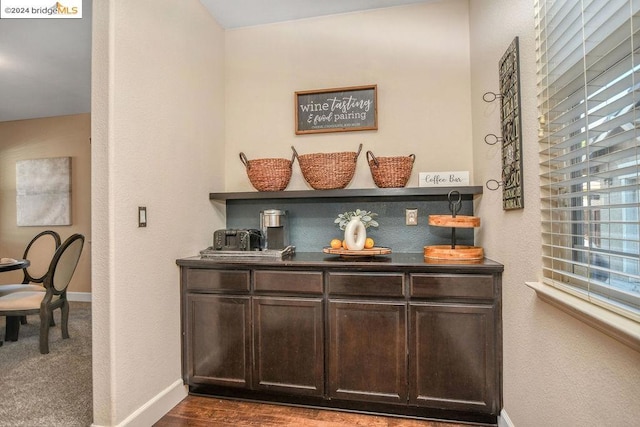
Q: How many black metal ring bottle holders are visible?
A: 3